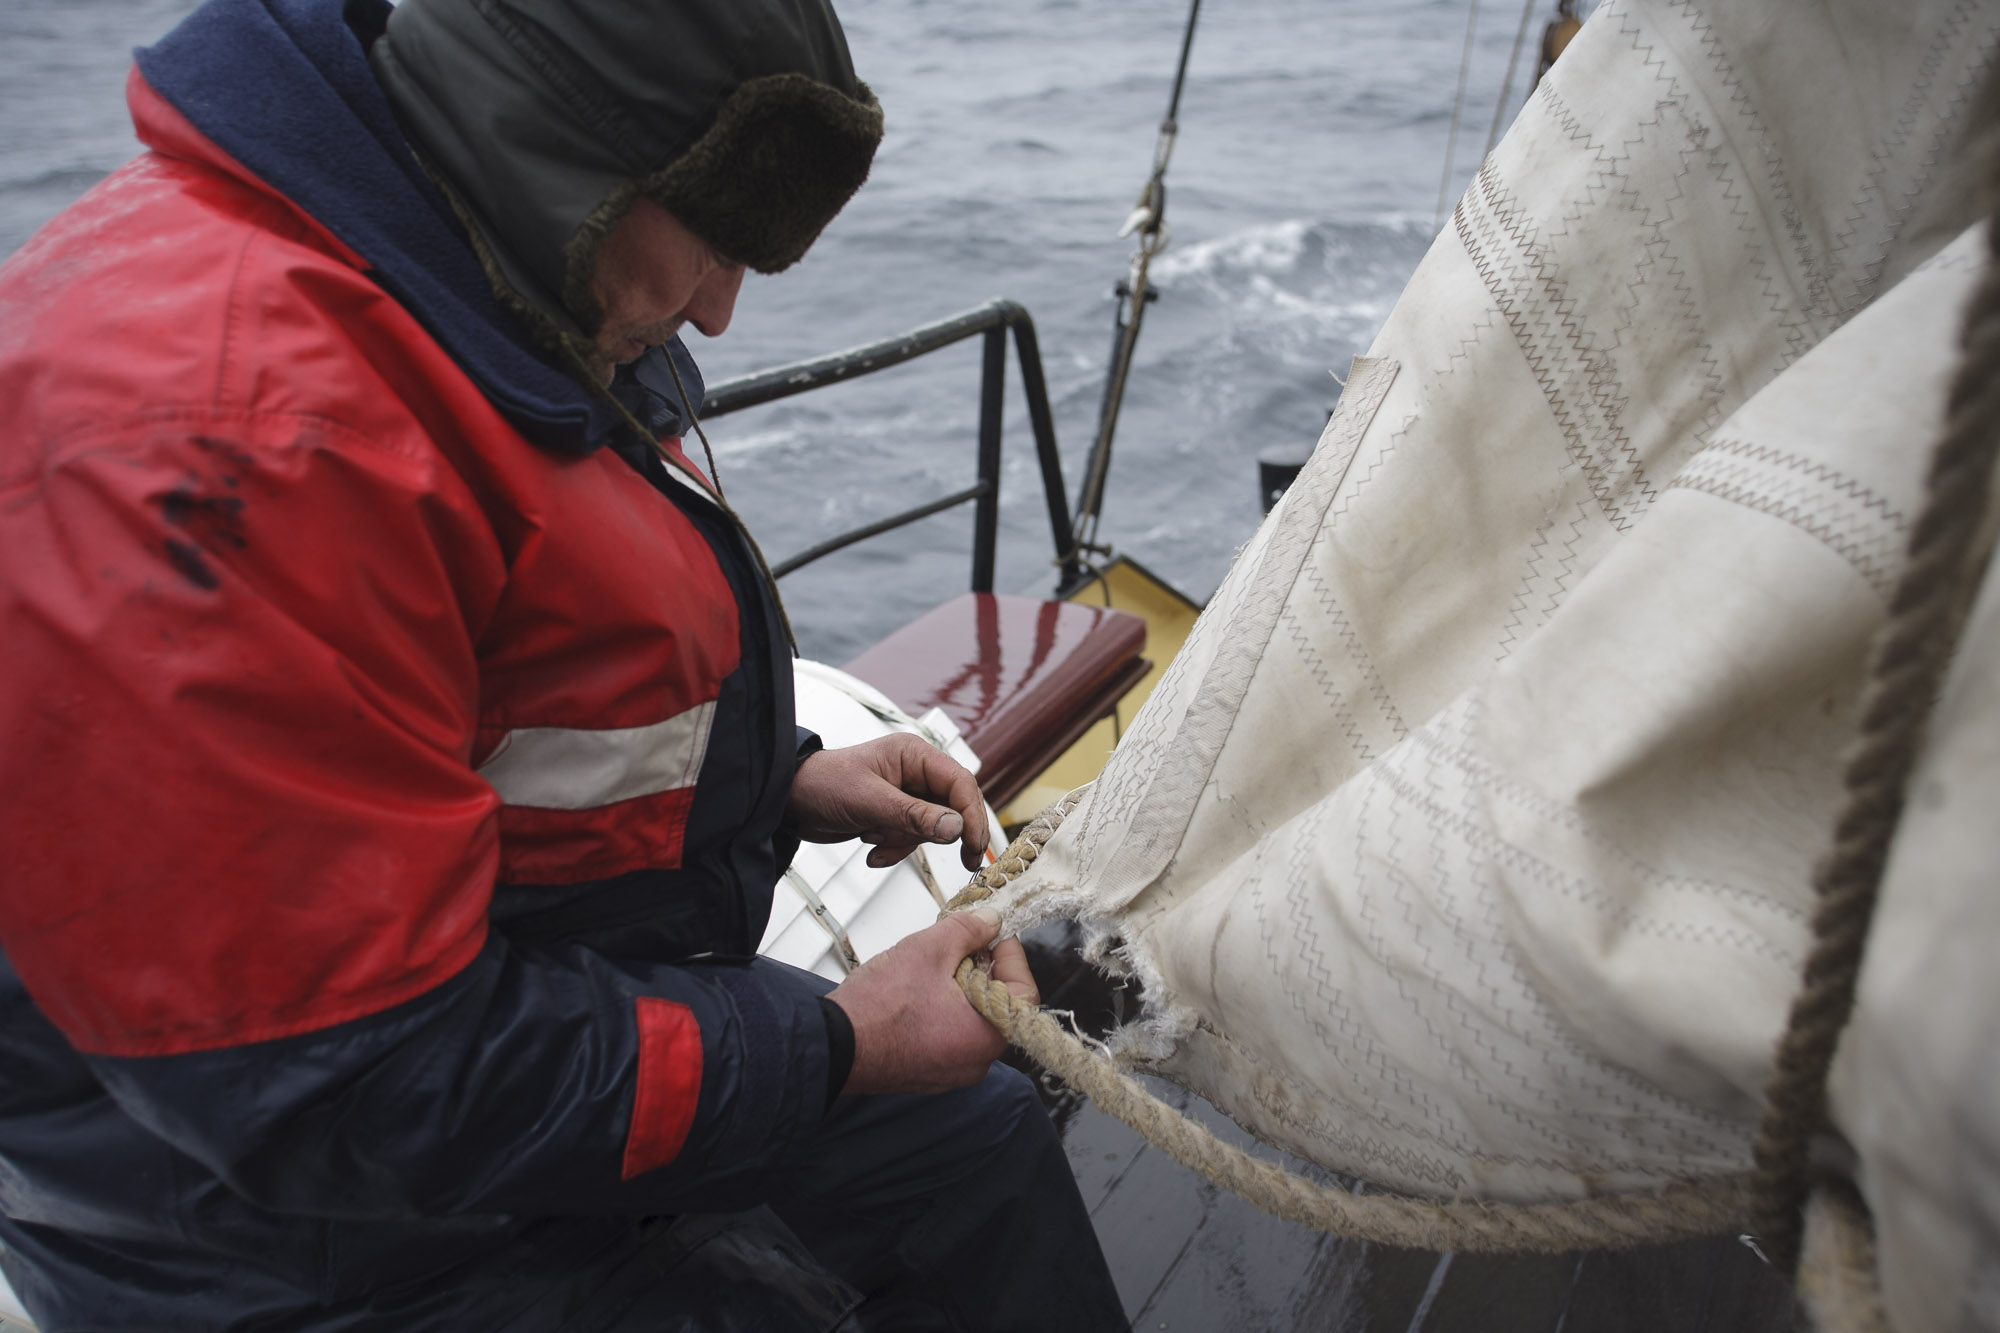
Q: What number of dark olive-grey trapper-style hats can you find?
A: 1